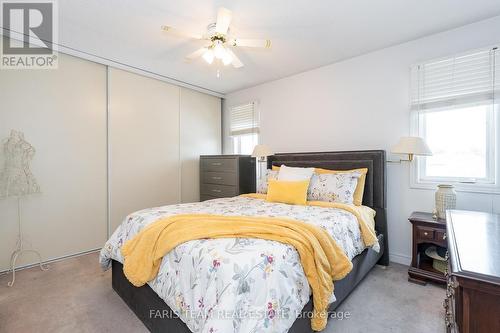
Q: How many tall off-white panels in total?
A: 3